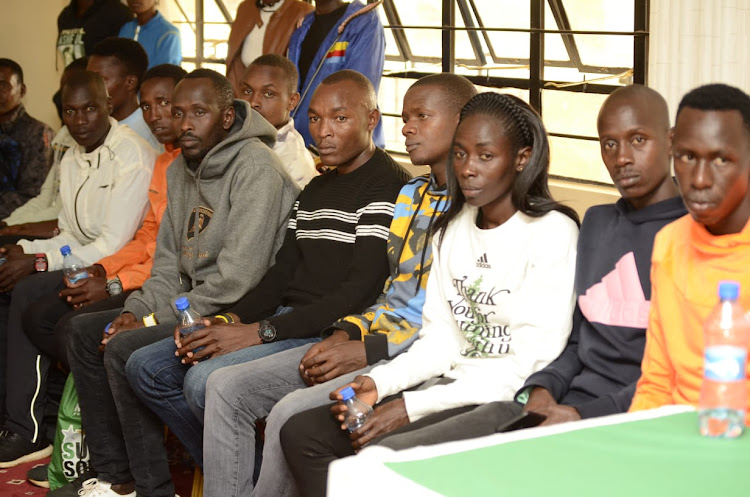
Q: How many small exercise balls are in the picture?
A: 0